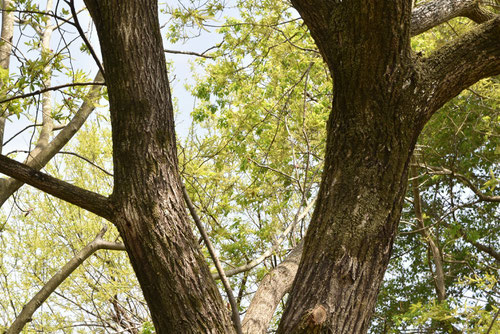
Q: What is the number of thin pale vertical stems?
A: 2